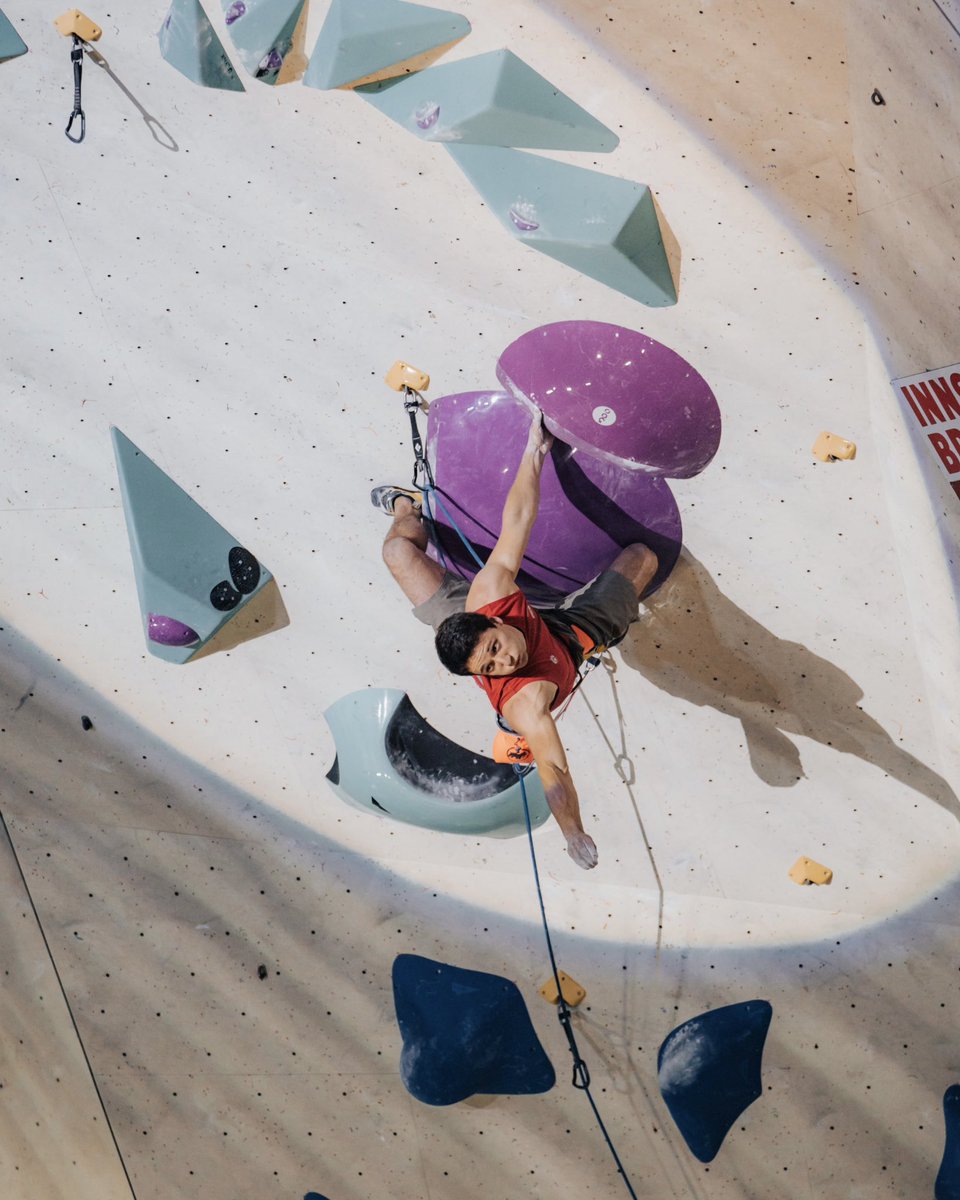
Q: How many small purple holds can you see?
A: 5